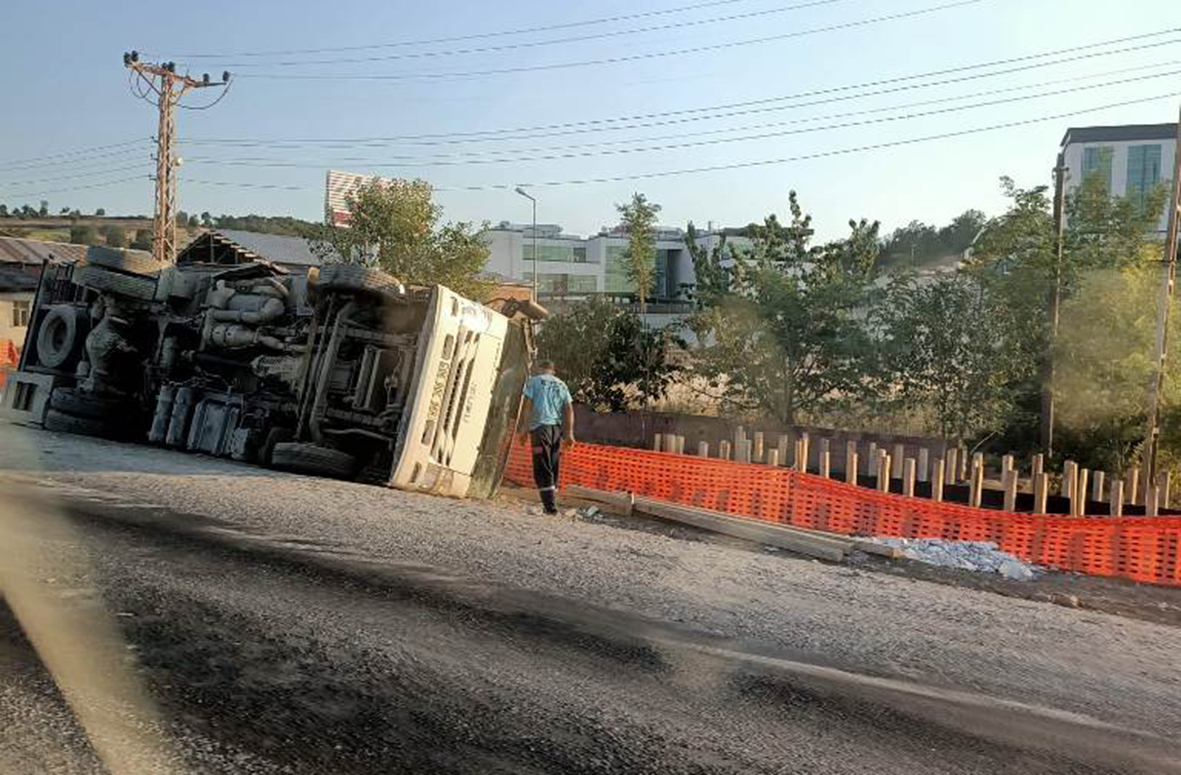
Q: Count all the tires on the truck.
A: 7